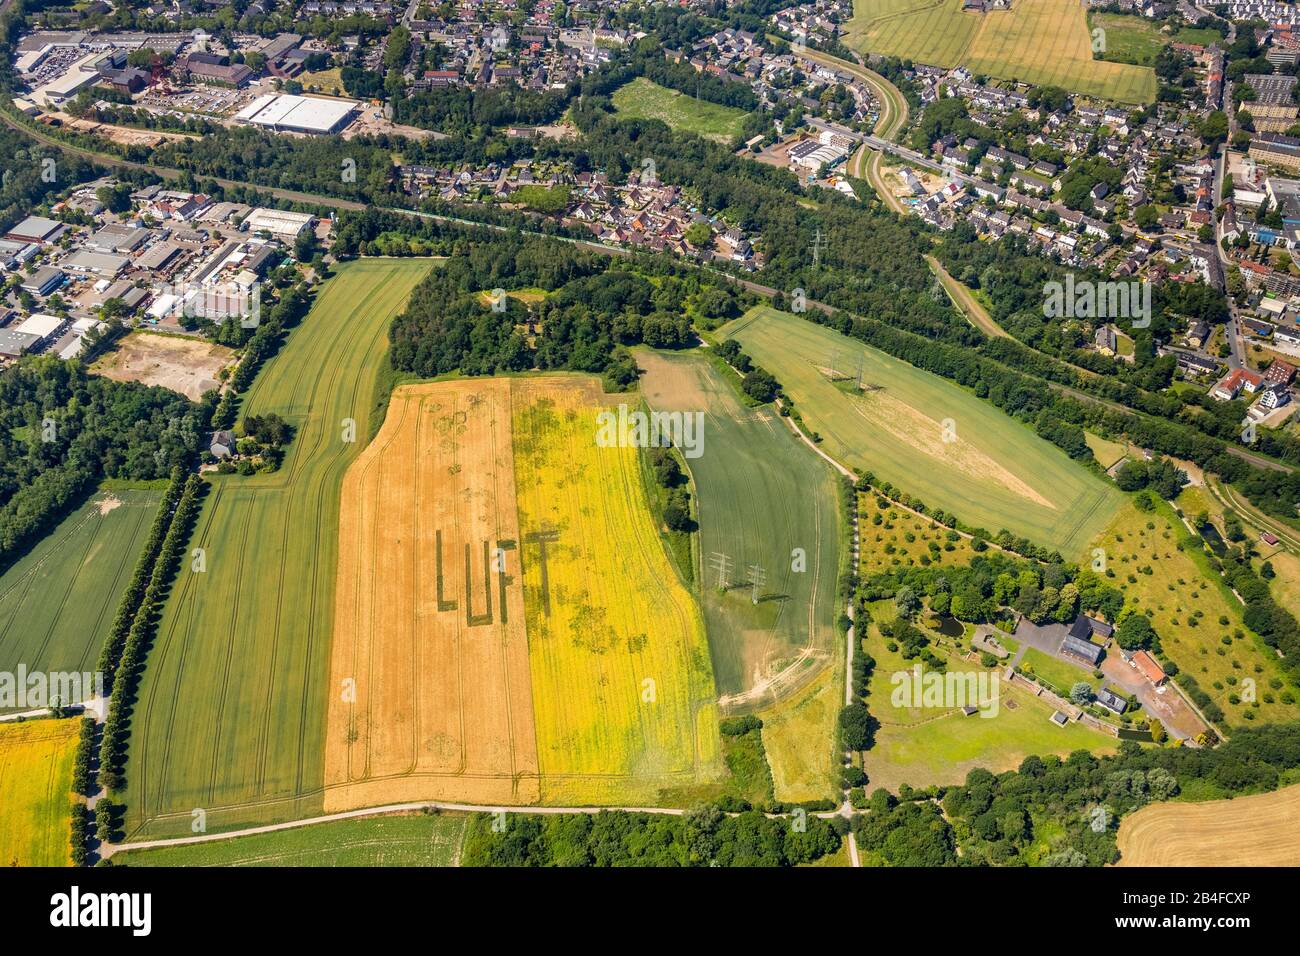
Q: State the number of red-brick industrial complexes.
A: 1